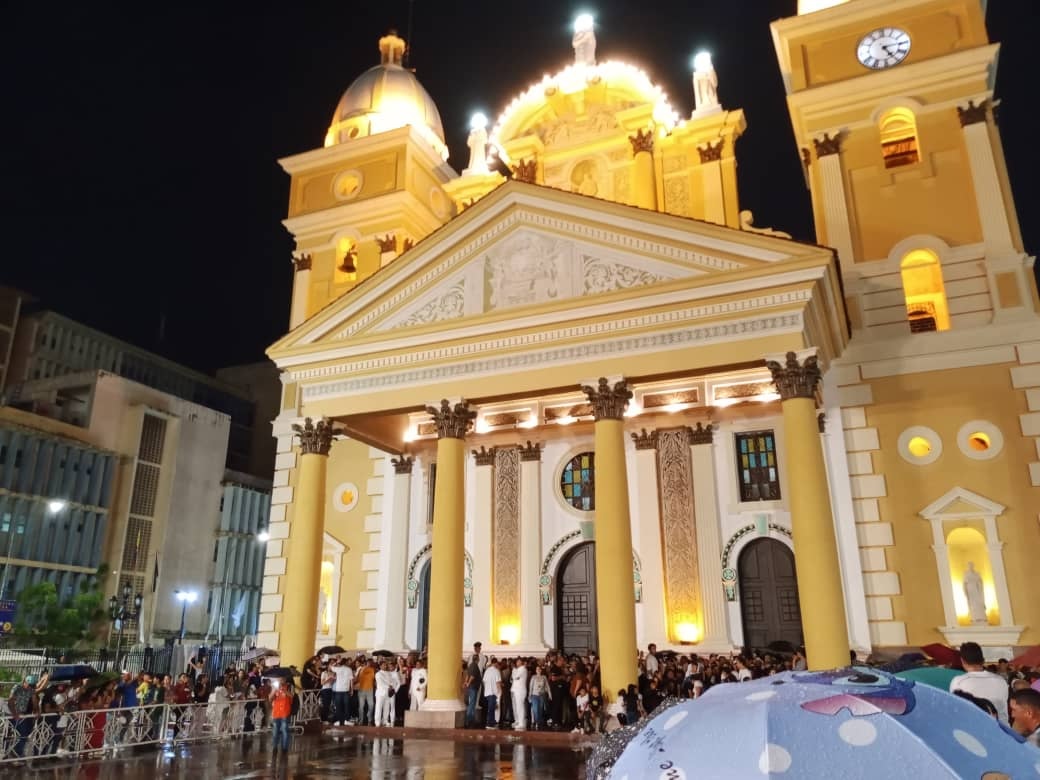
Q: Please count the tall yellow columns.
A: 4